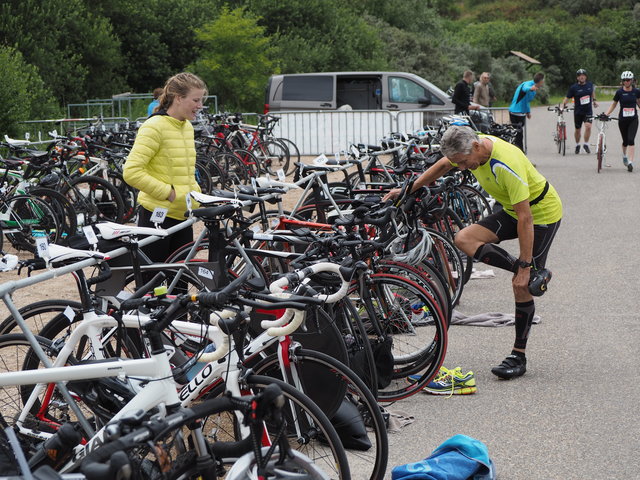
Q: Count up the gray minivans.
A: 1